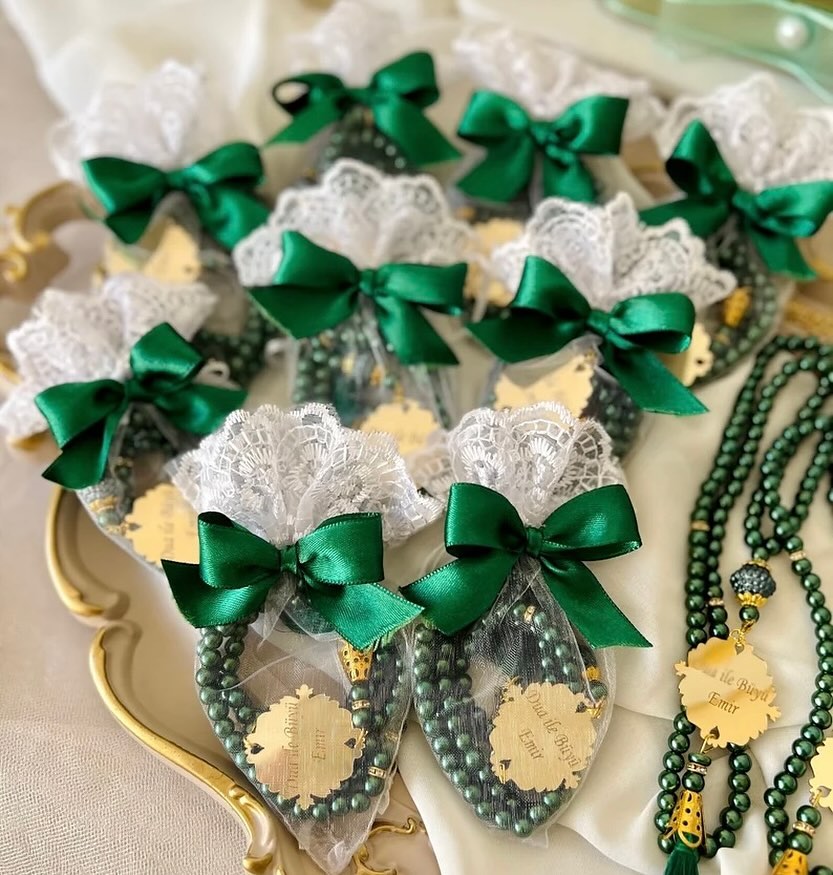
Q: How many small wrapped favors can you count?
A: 9